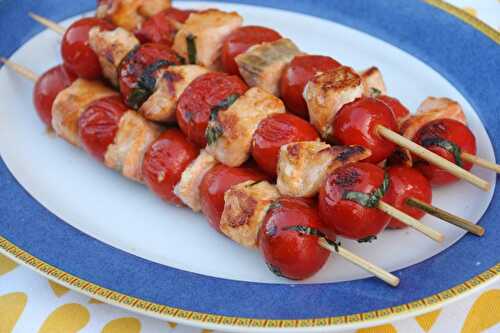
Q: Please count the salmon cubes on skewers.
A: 14